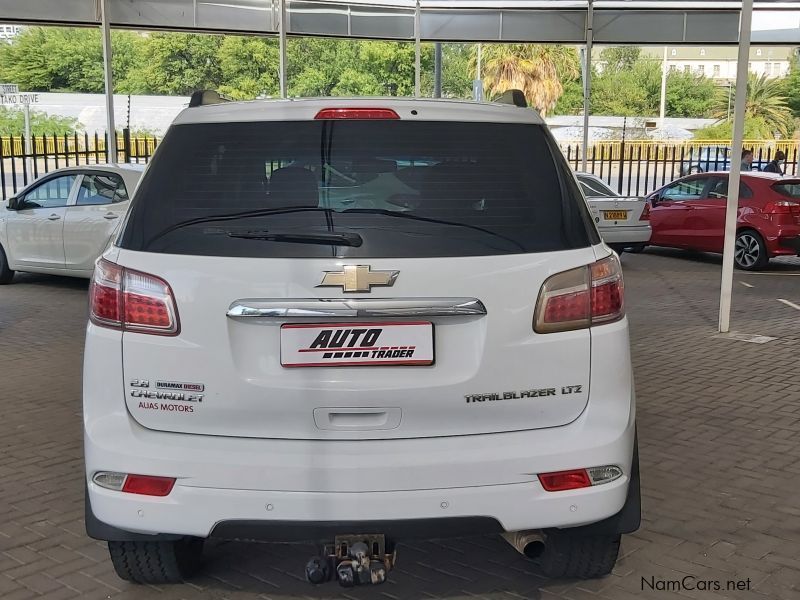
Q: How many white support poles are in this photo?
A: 5